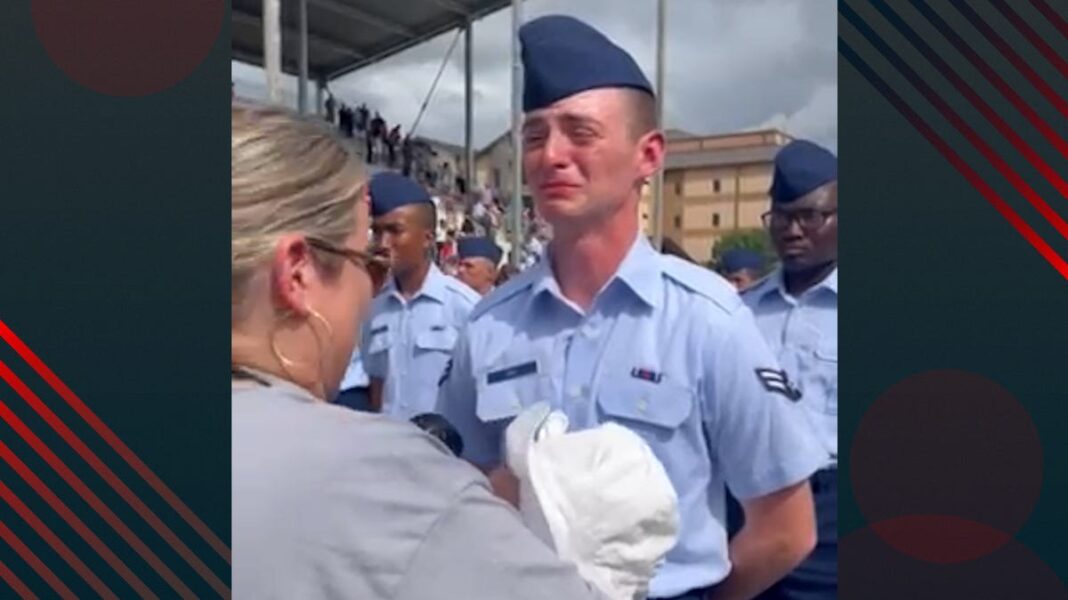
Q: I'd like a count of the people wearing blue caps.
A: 5